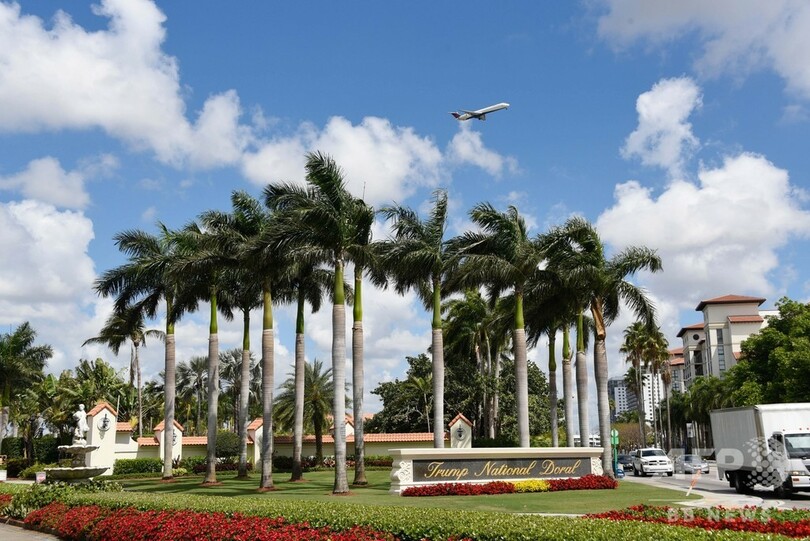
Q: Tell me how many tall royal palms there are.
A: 13